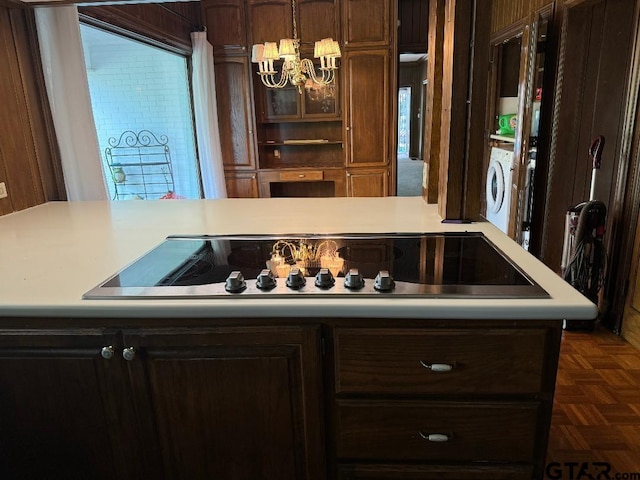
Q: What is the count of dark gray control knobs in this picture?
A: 6